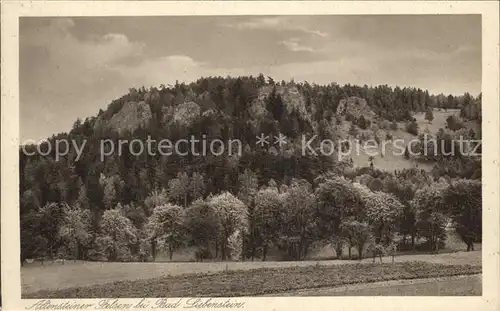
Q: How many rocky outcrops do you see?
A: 4